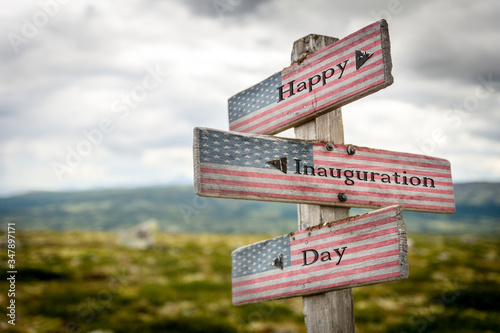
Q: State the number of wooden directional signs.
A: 3